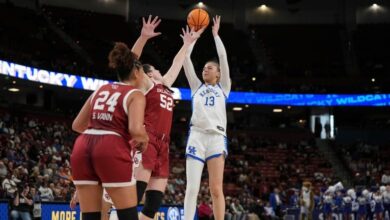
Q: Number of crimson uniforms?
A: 2